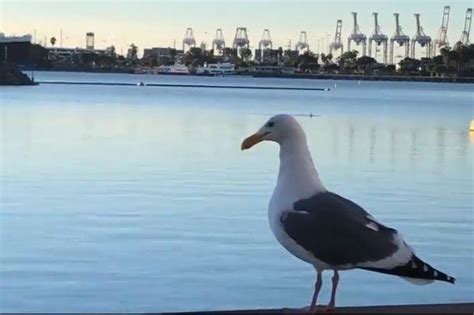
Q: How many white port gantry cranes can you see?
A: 12